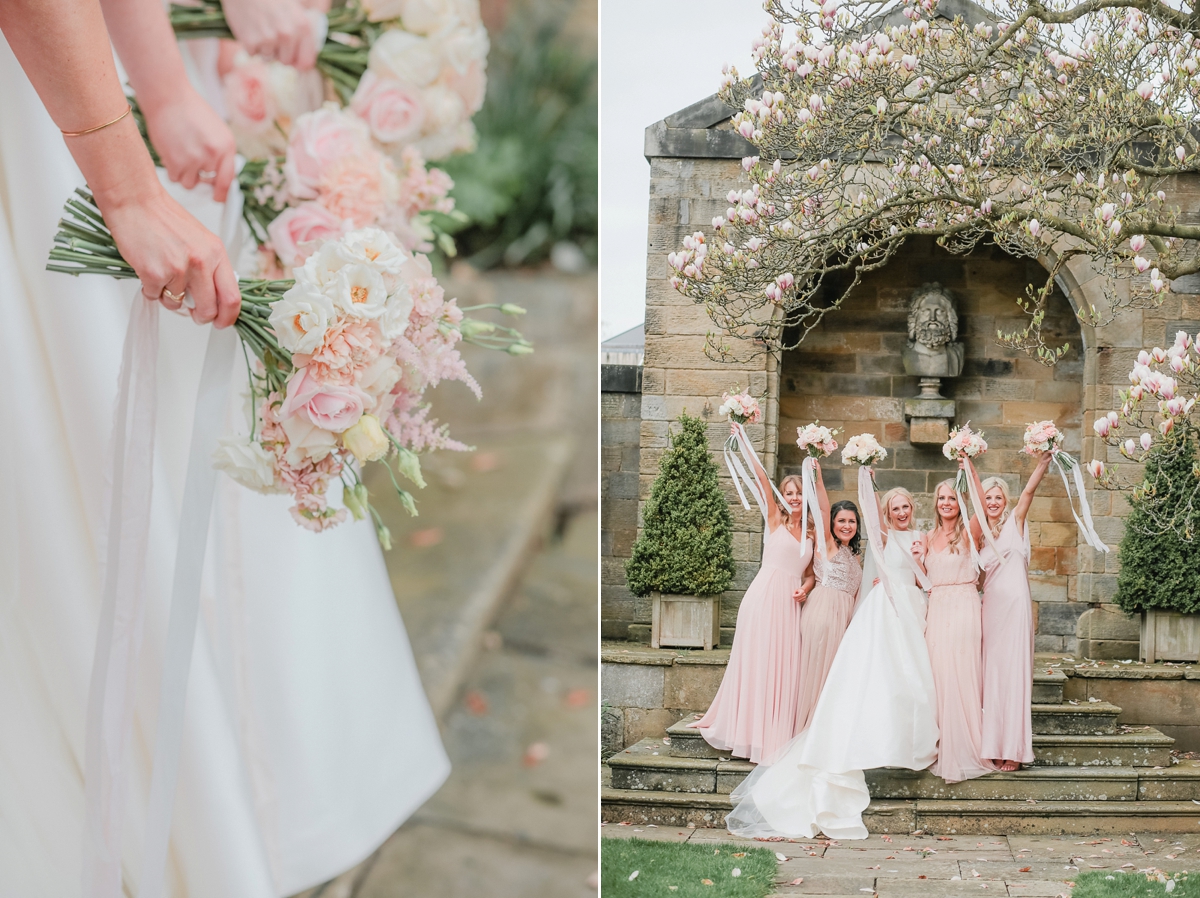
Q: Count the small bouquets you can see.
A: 5